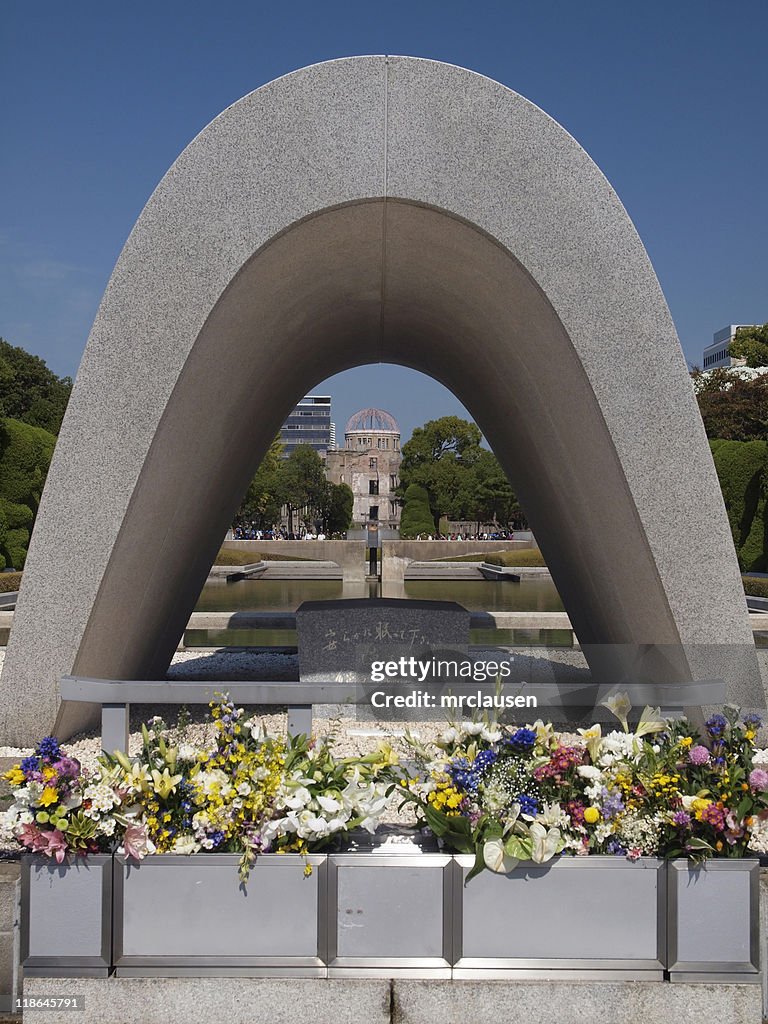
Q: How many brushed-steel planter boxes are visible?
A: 5